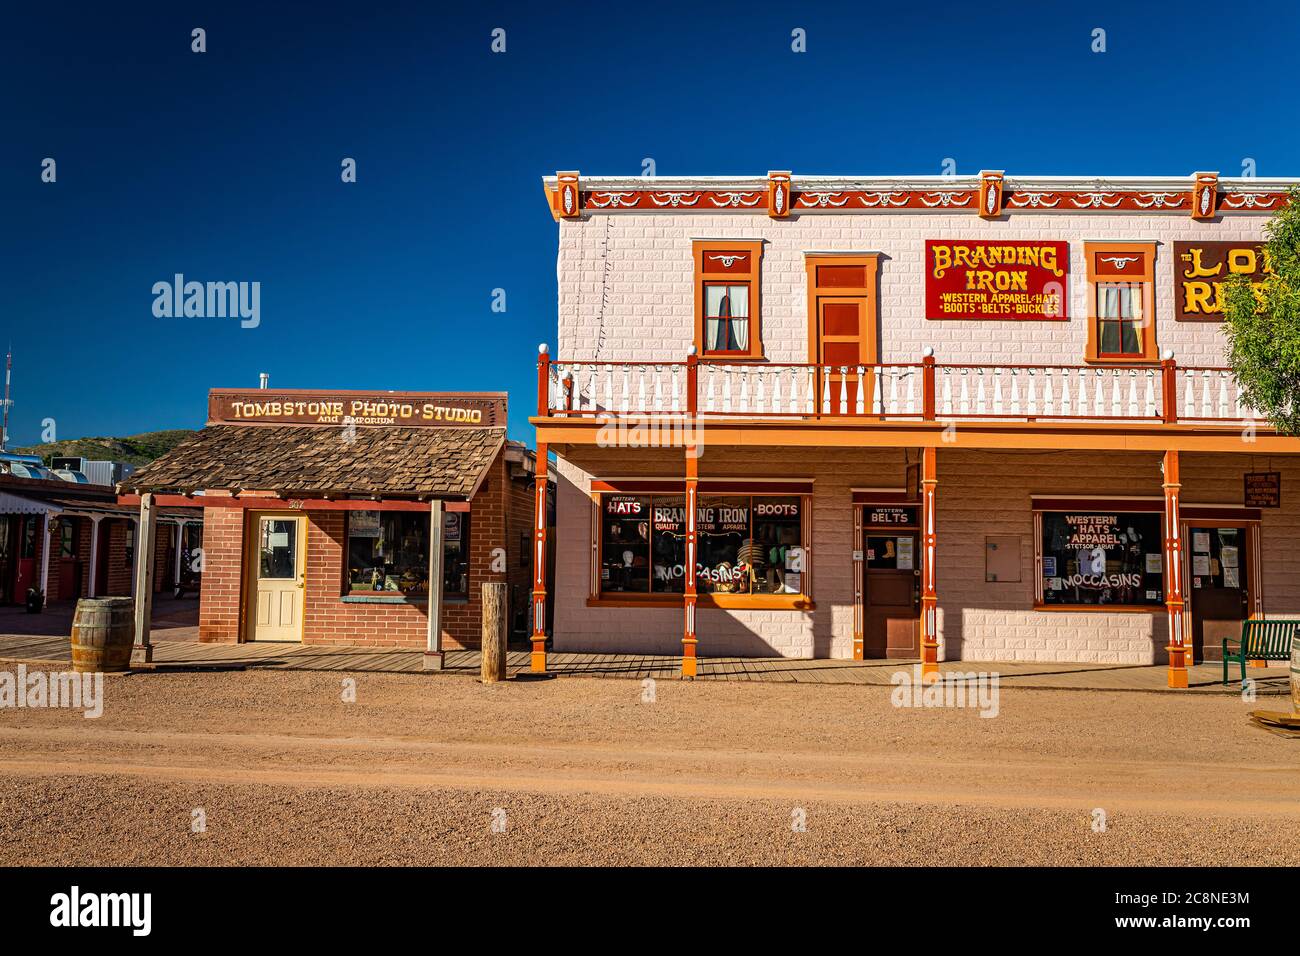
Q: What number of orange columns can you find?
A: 4